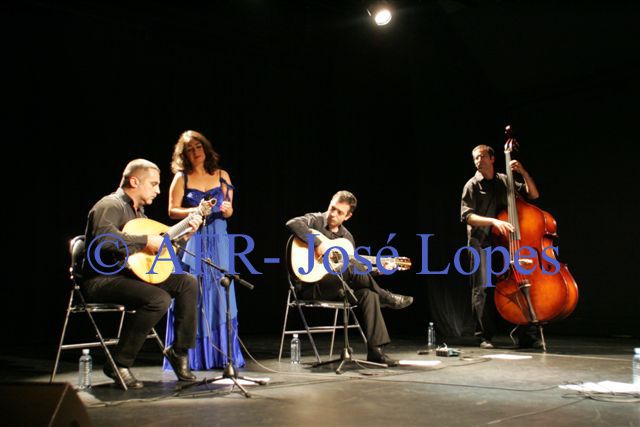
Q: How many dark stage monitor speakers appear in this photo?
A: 1